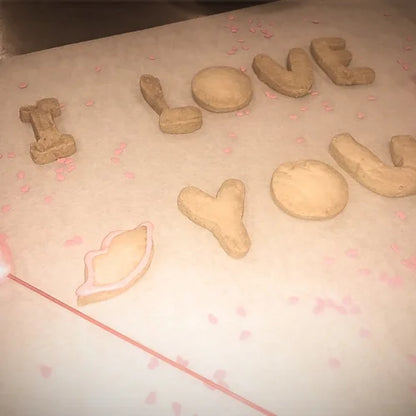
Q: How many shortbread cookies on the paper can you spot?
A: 9